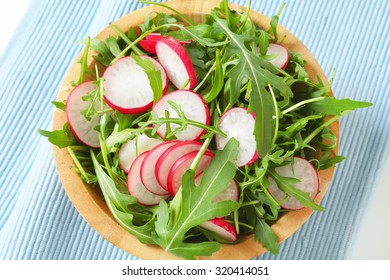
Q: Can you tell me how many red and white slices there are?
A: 15